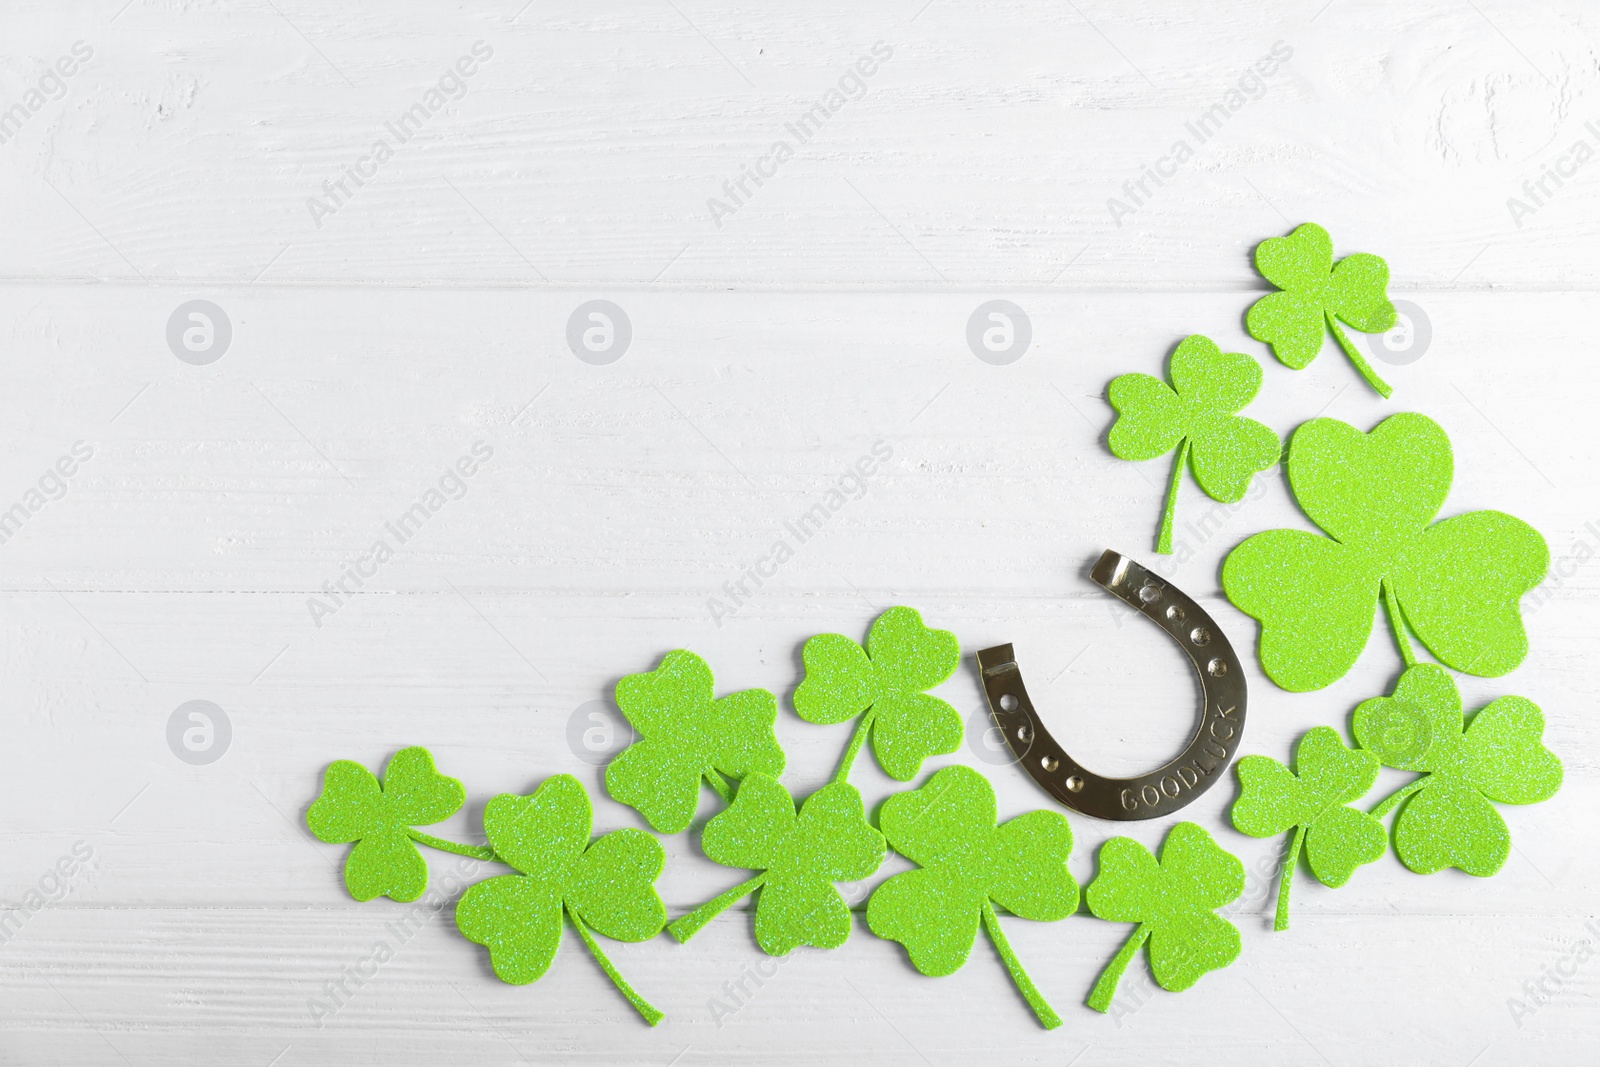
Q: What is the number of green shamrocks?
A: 12